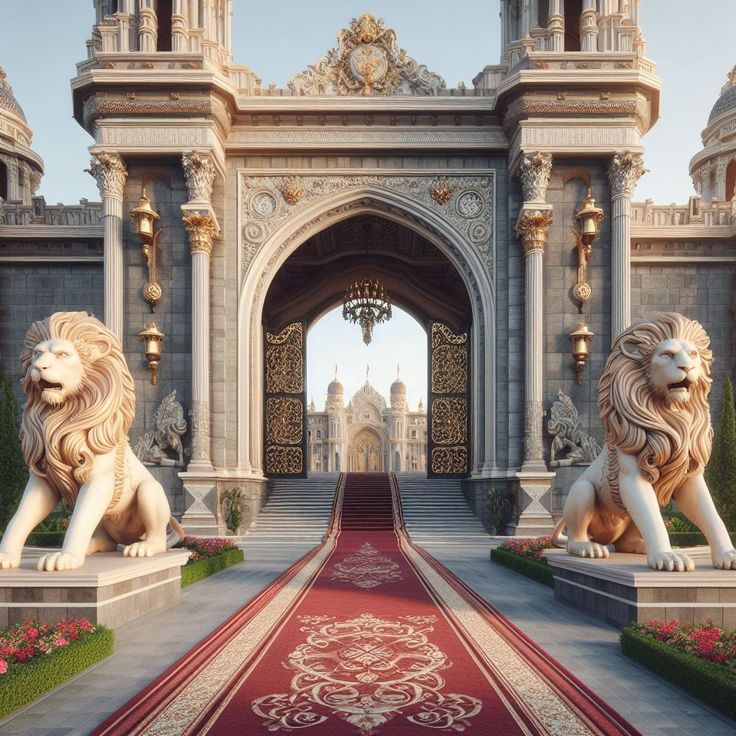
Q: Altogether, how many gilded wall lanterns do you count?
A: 4